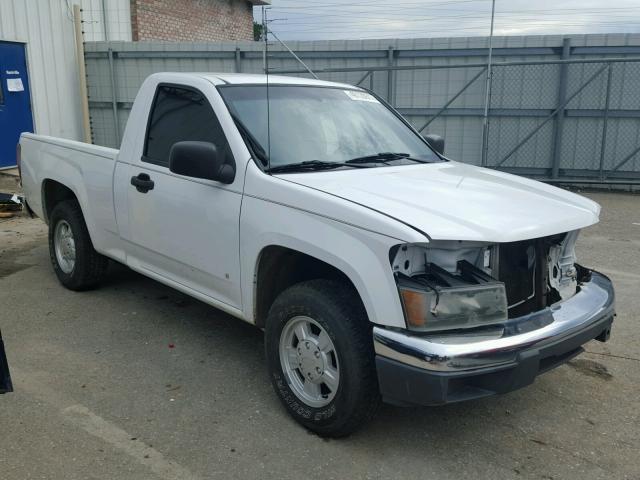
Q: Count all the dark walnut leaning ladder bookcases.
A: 0